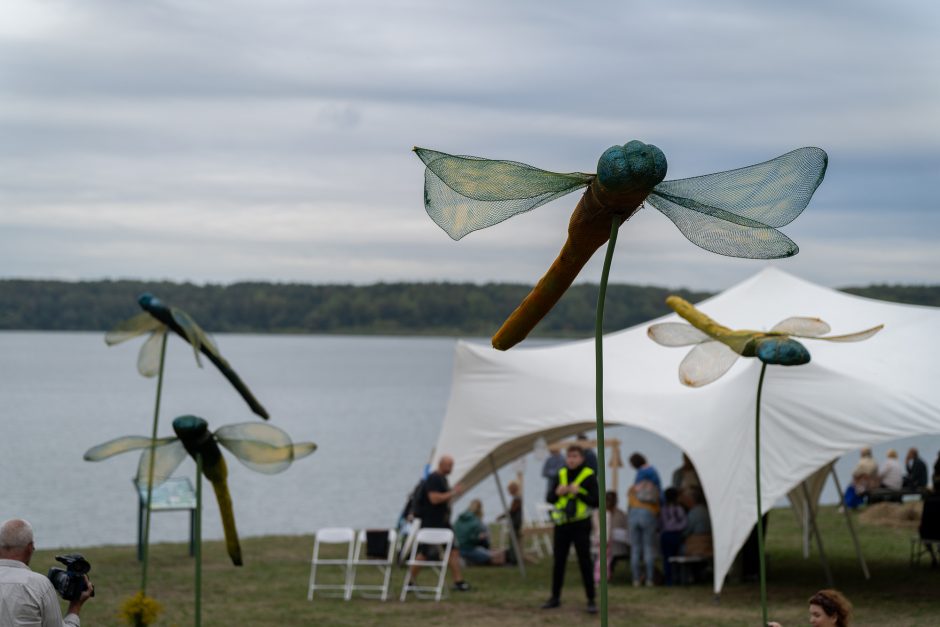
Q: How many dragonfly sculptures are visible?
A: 4